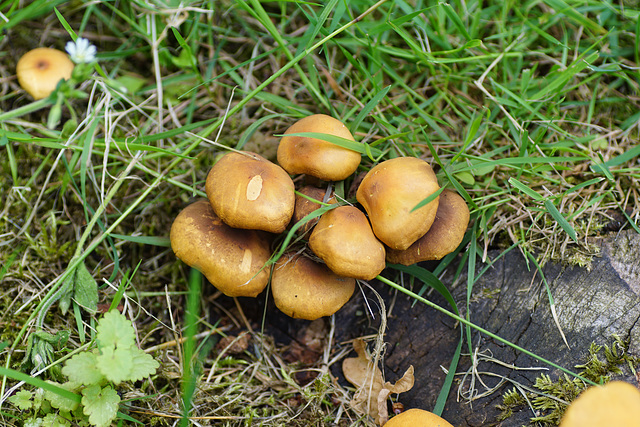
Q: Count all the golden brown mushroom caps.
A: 11